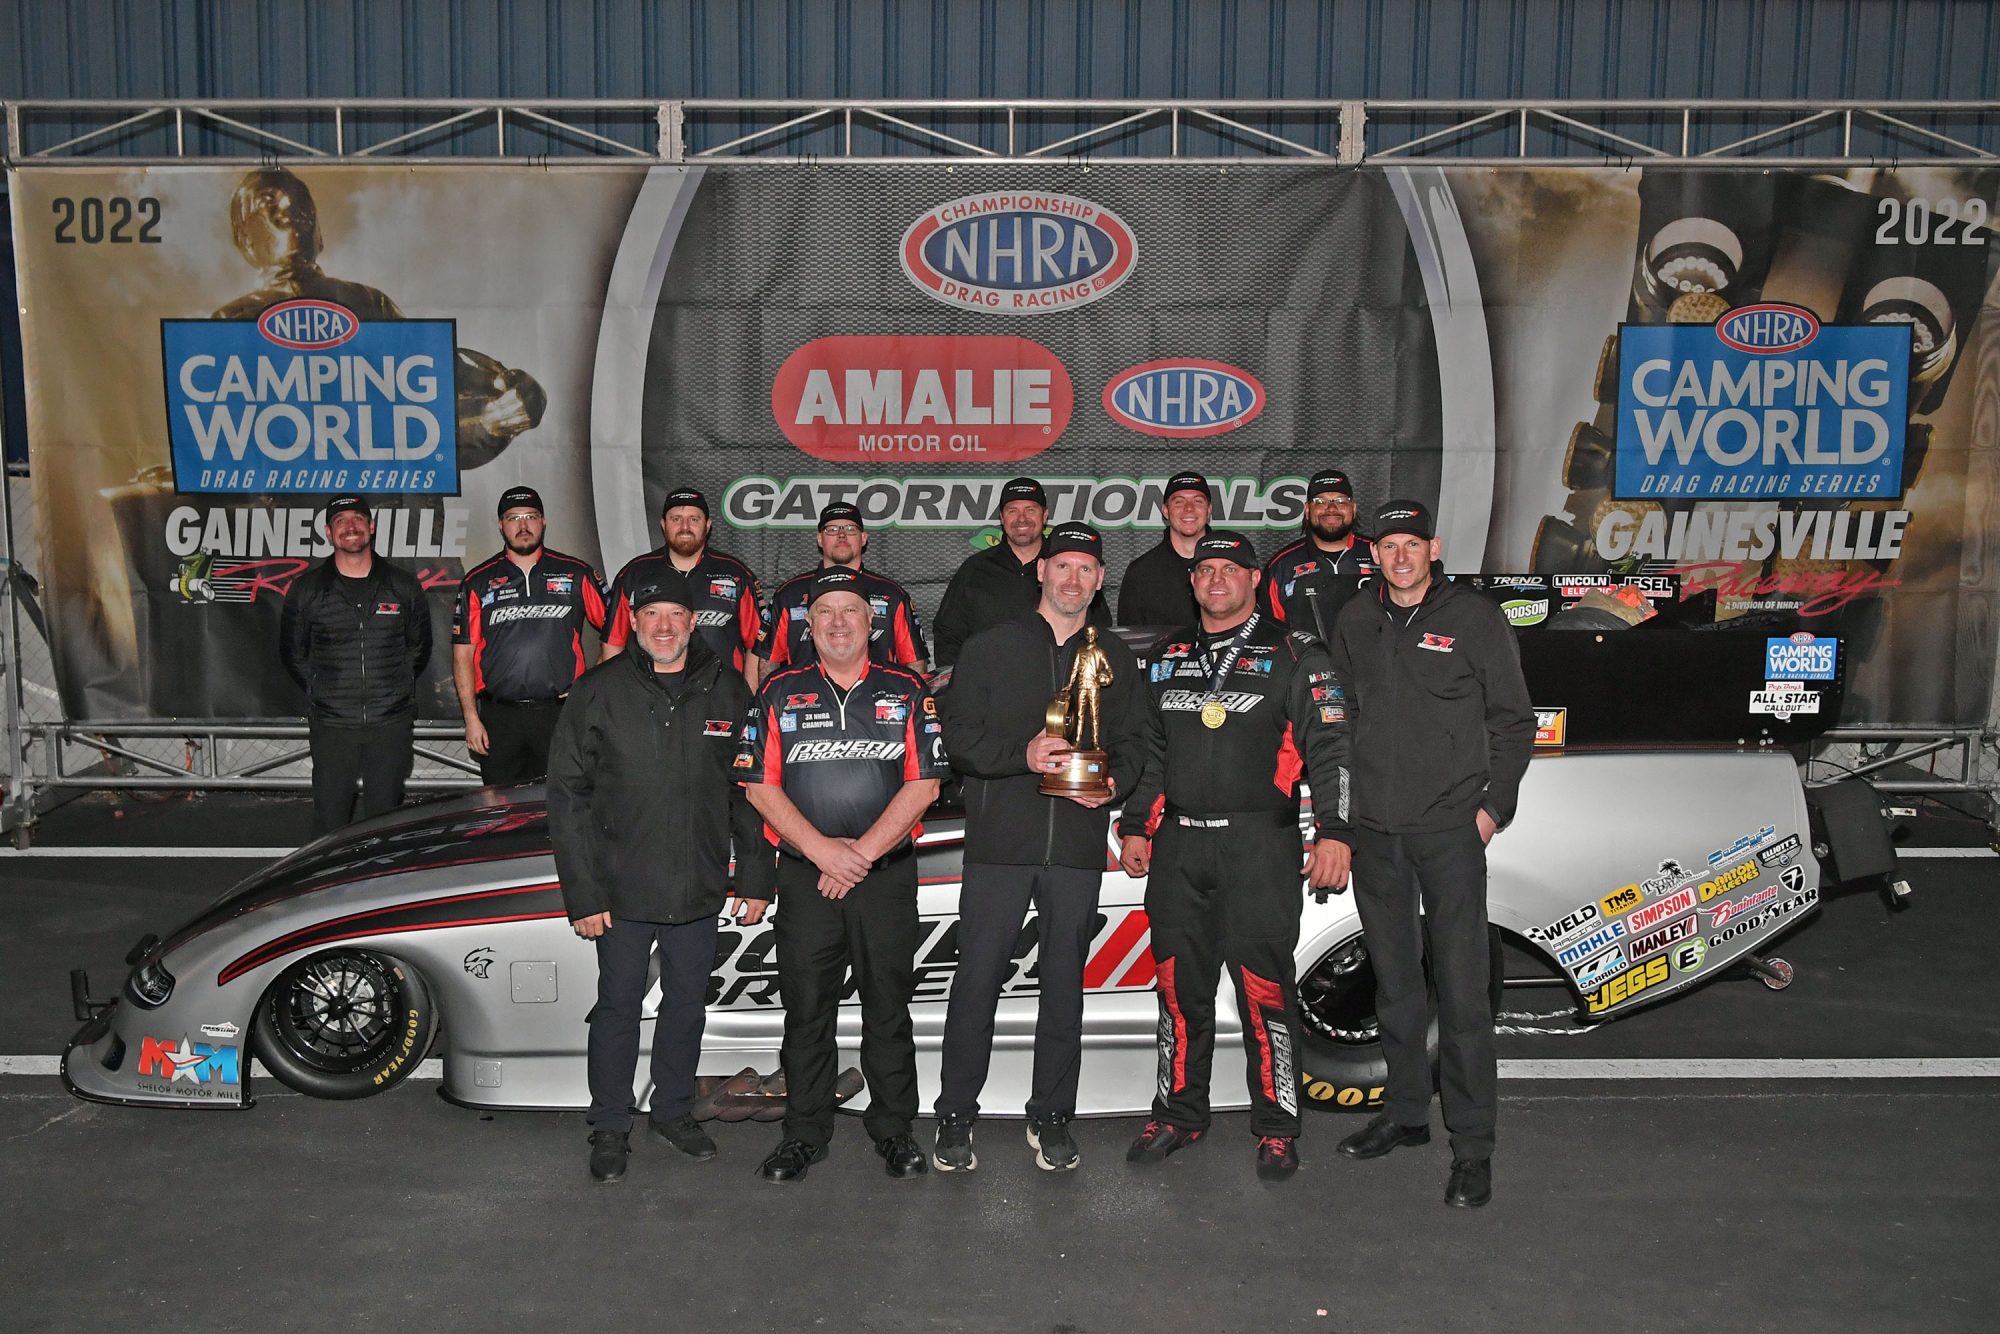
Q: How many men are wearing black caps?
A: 12